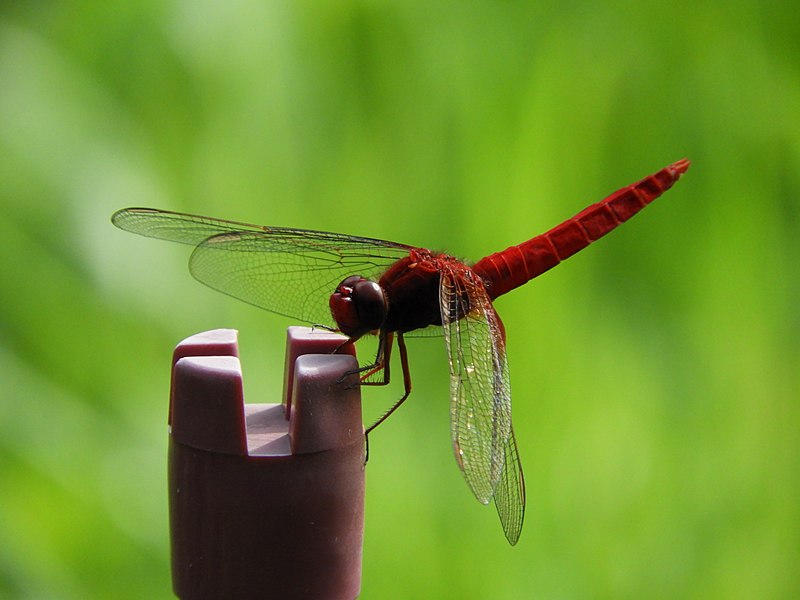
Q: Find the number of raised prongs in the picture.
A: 4